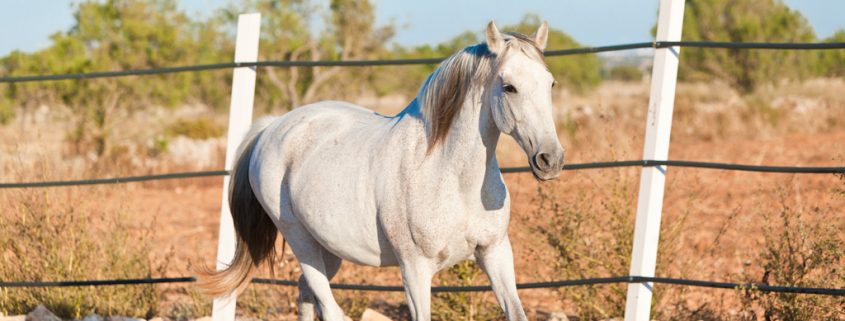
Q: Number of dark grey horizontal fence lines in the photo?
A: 3